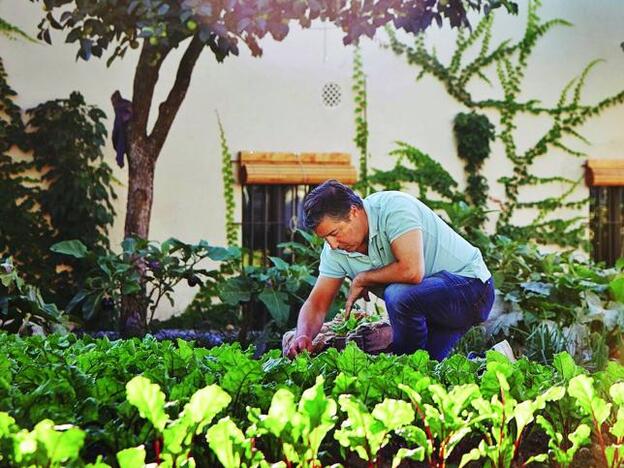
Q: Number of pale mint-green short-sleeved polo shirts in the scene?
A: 1